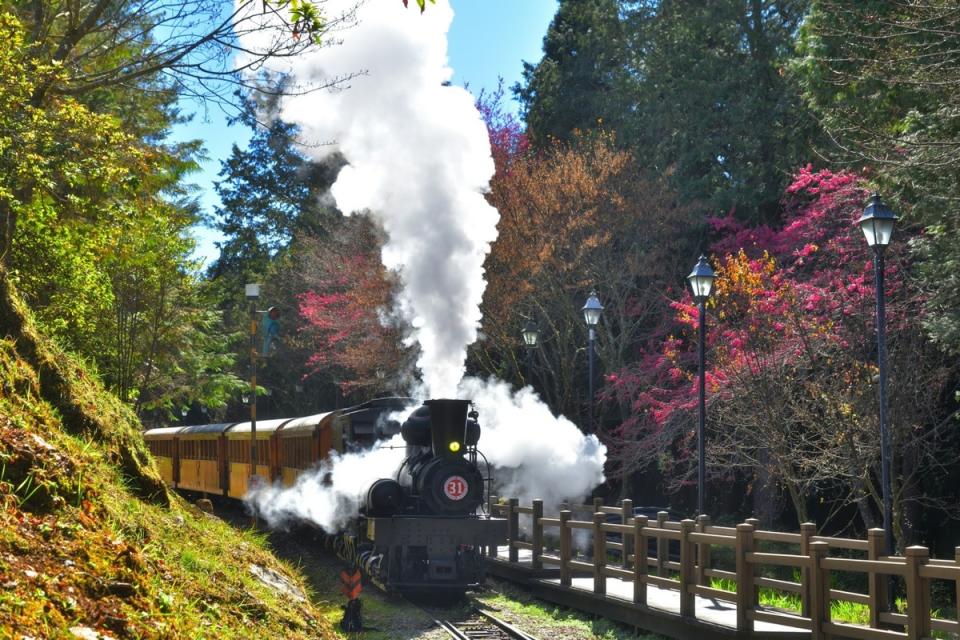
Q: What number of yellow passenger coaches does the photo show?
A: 4